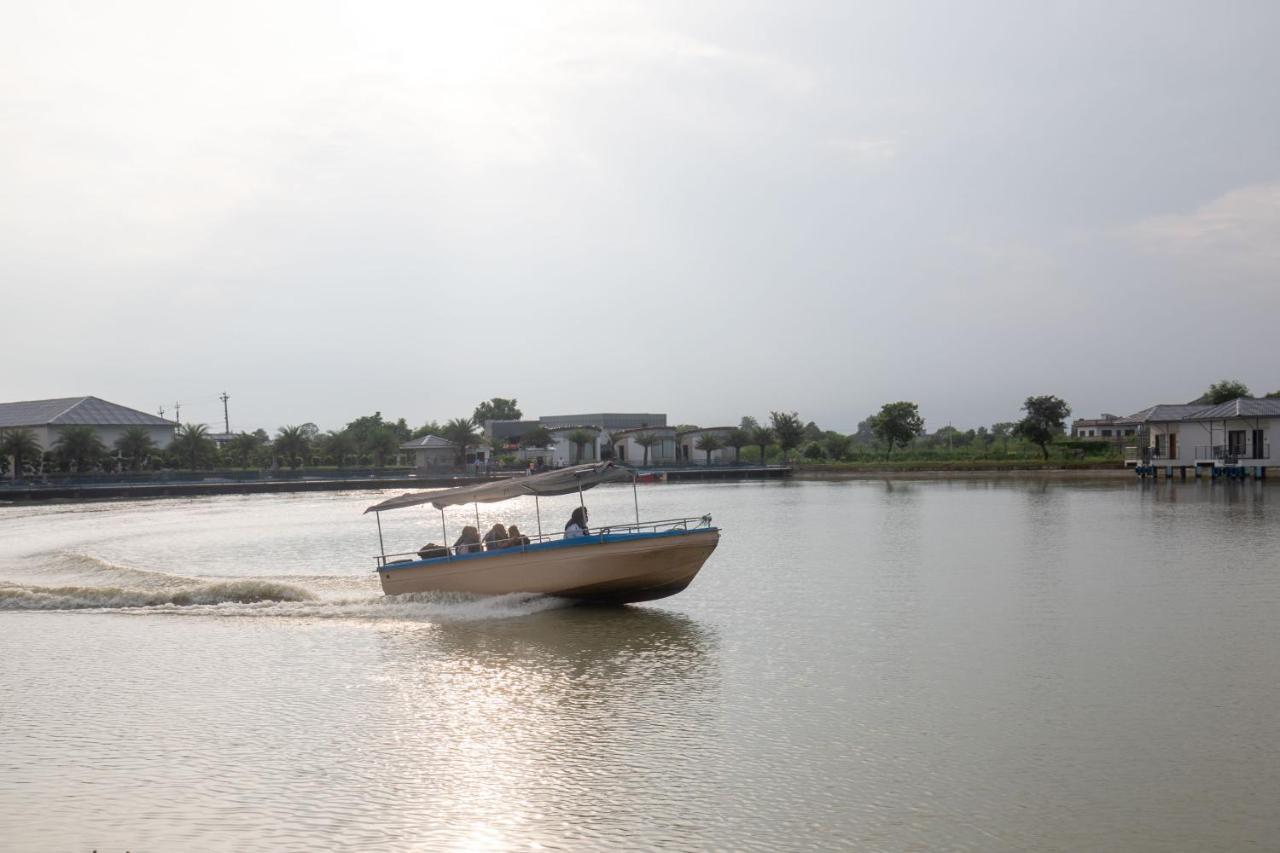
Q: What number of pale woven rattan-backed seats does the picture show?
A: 0